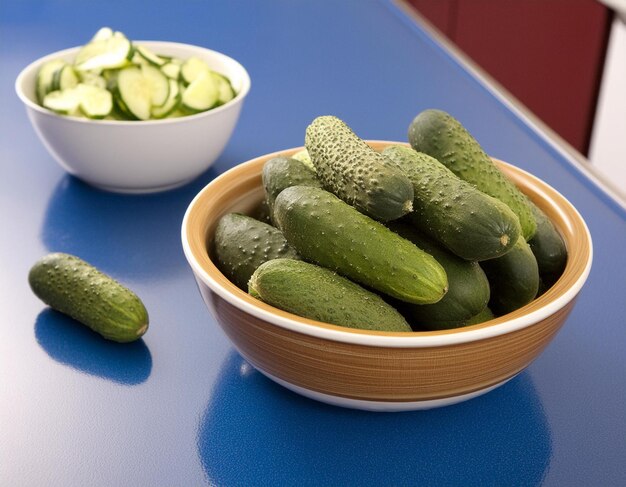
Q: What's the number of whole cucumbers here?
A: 11